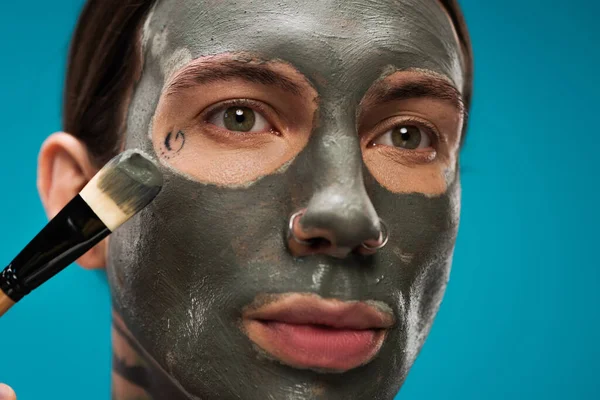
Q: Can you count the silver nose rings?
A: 2